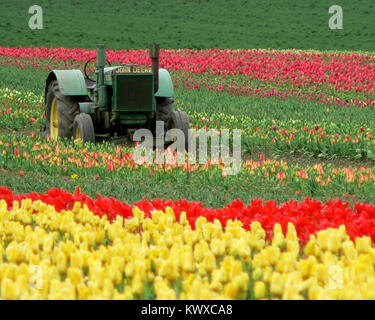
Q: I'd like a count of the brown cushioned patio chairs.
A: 0